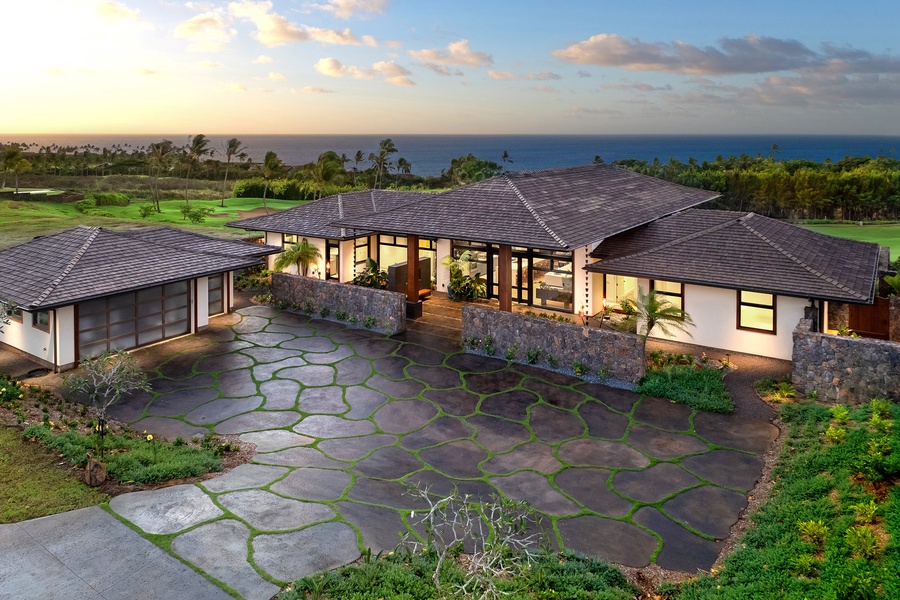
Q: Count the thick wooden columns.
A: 2